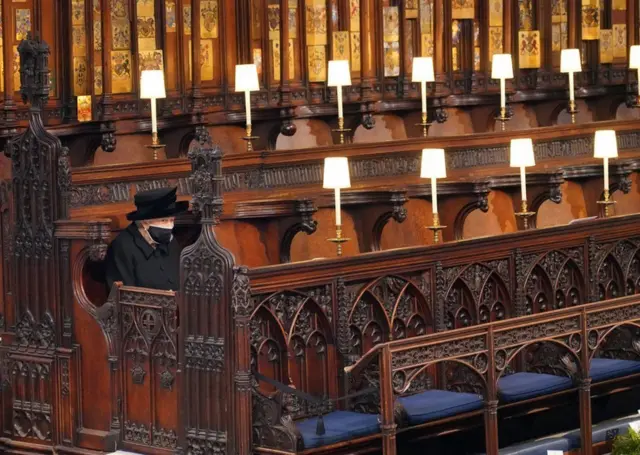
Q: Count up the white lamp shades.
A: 11